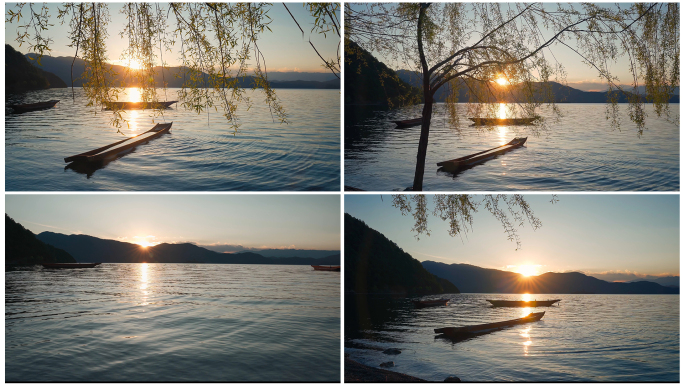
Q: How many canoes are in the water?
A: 11